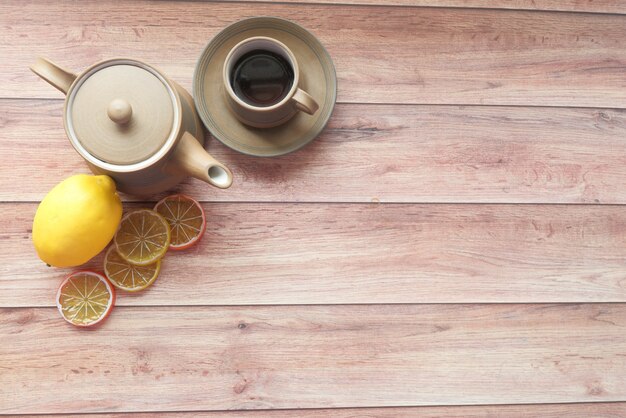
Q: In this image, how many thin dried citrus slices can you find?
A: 4